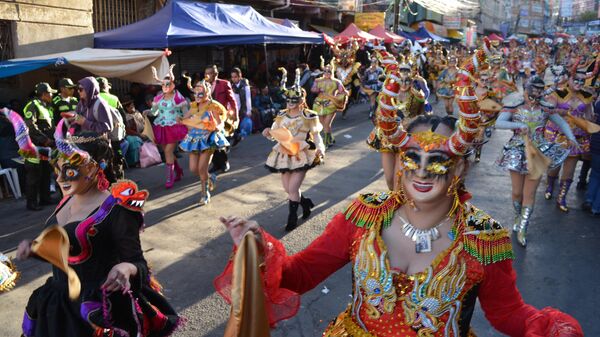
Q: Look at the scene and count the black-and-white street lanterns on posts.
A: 0